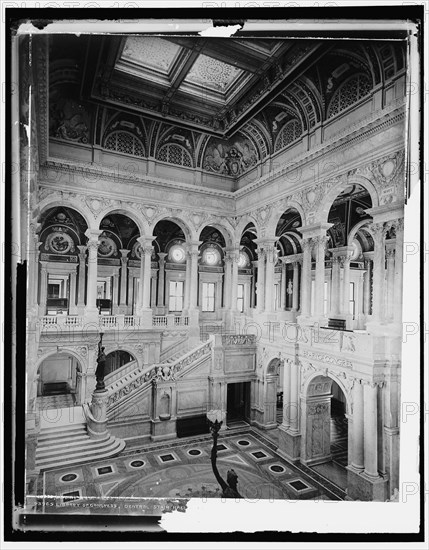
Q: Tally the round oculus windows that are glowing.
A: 3